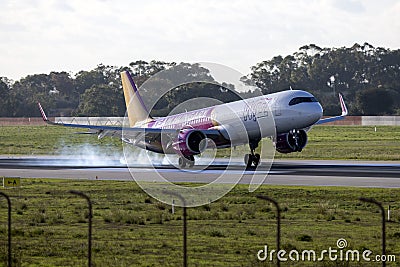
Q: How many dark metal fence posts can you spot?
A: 5